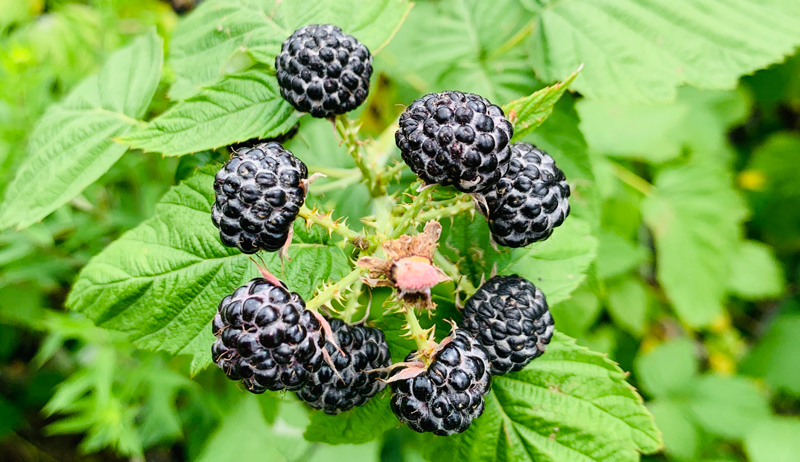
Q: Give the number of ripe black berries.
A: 8